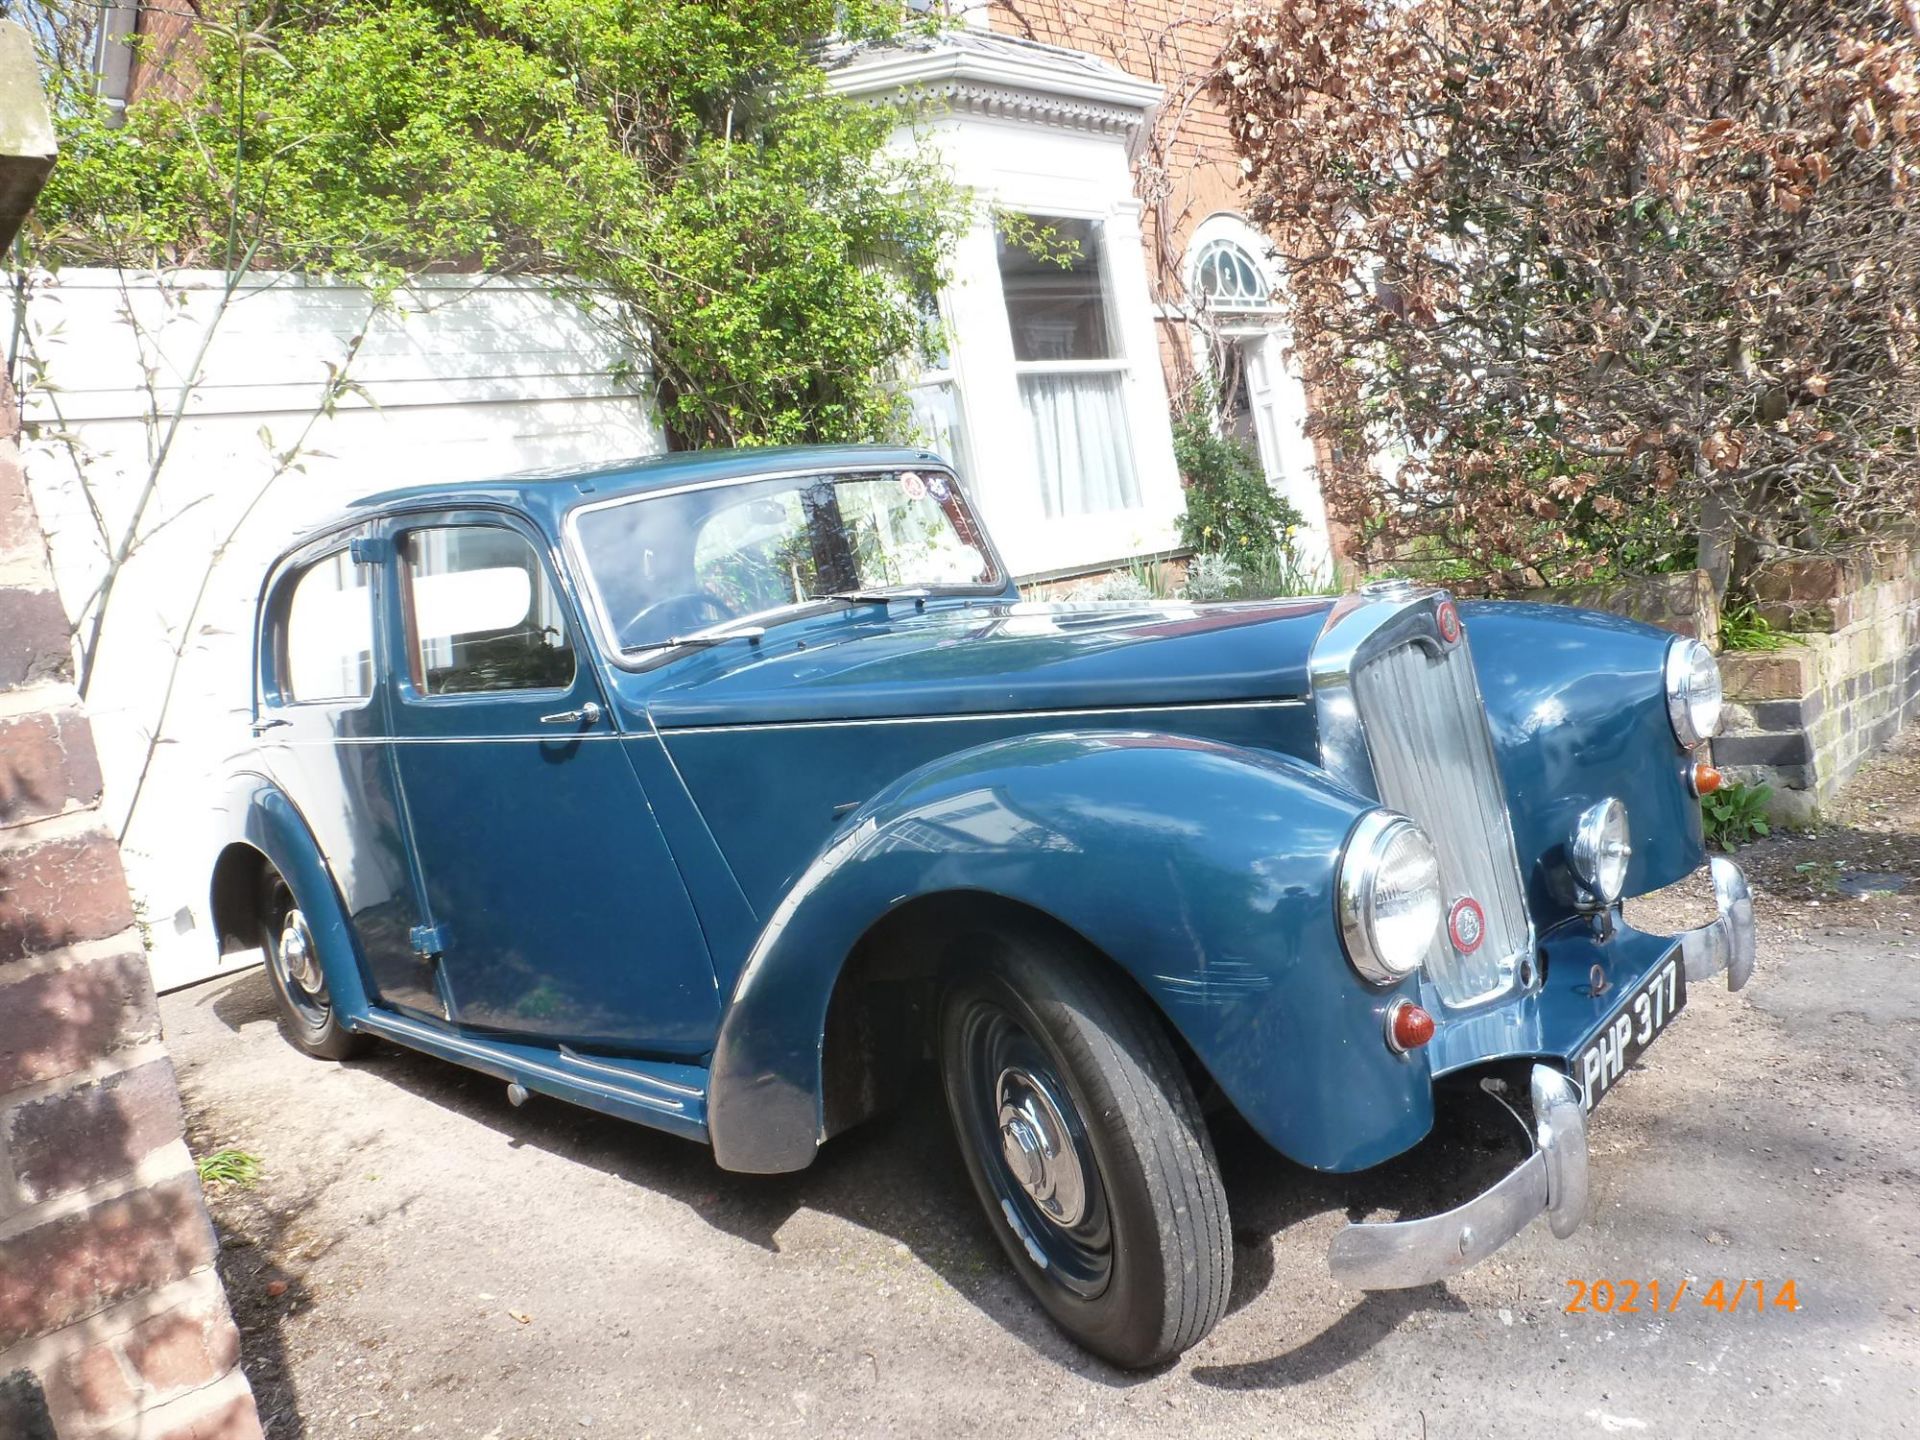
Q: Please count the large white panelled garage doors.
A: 1